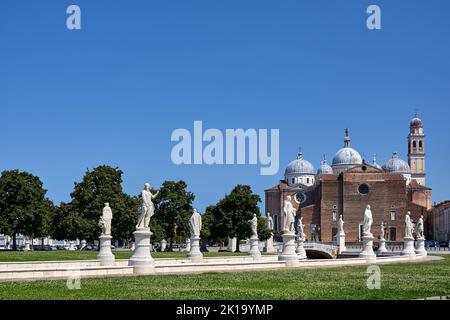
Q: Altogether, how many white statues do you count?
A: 12